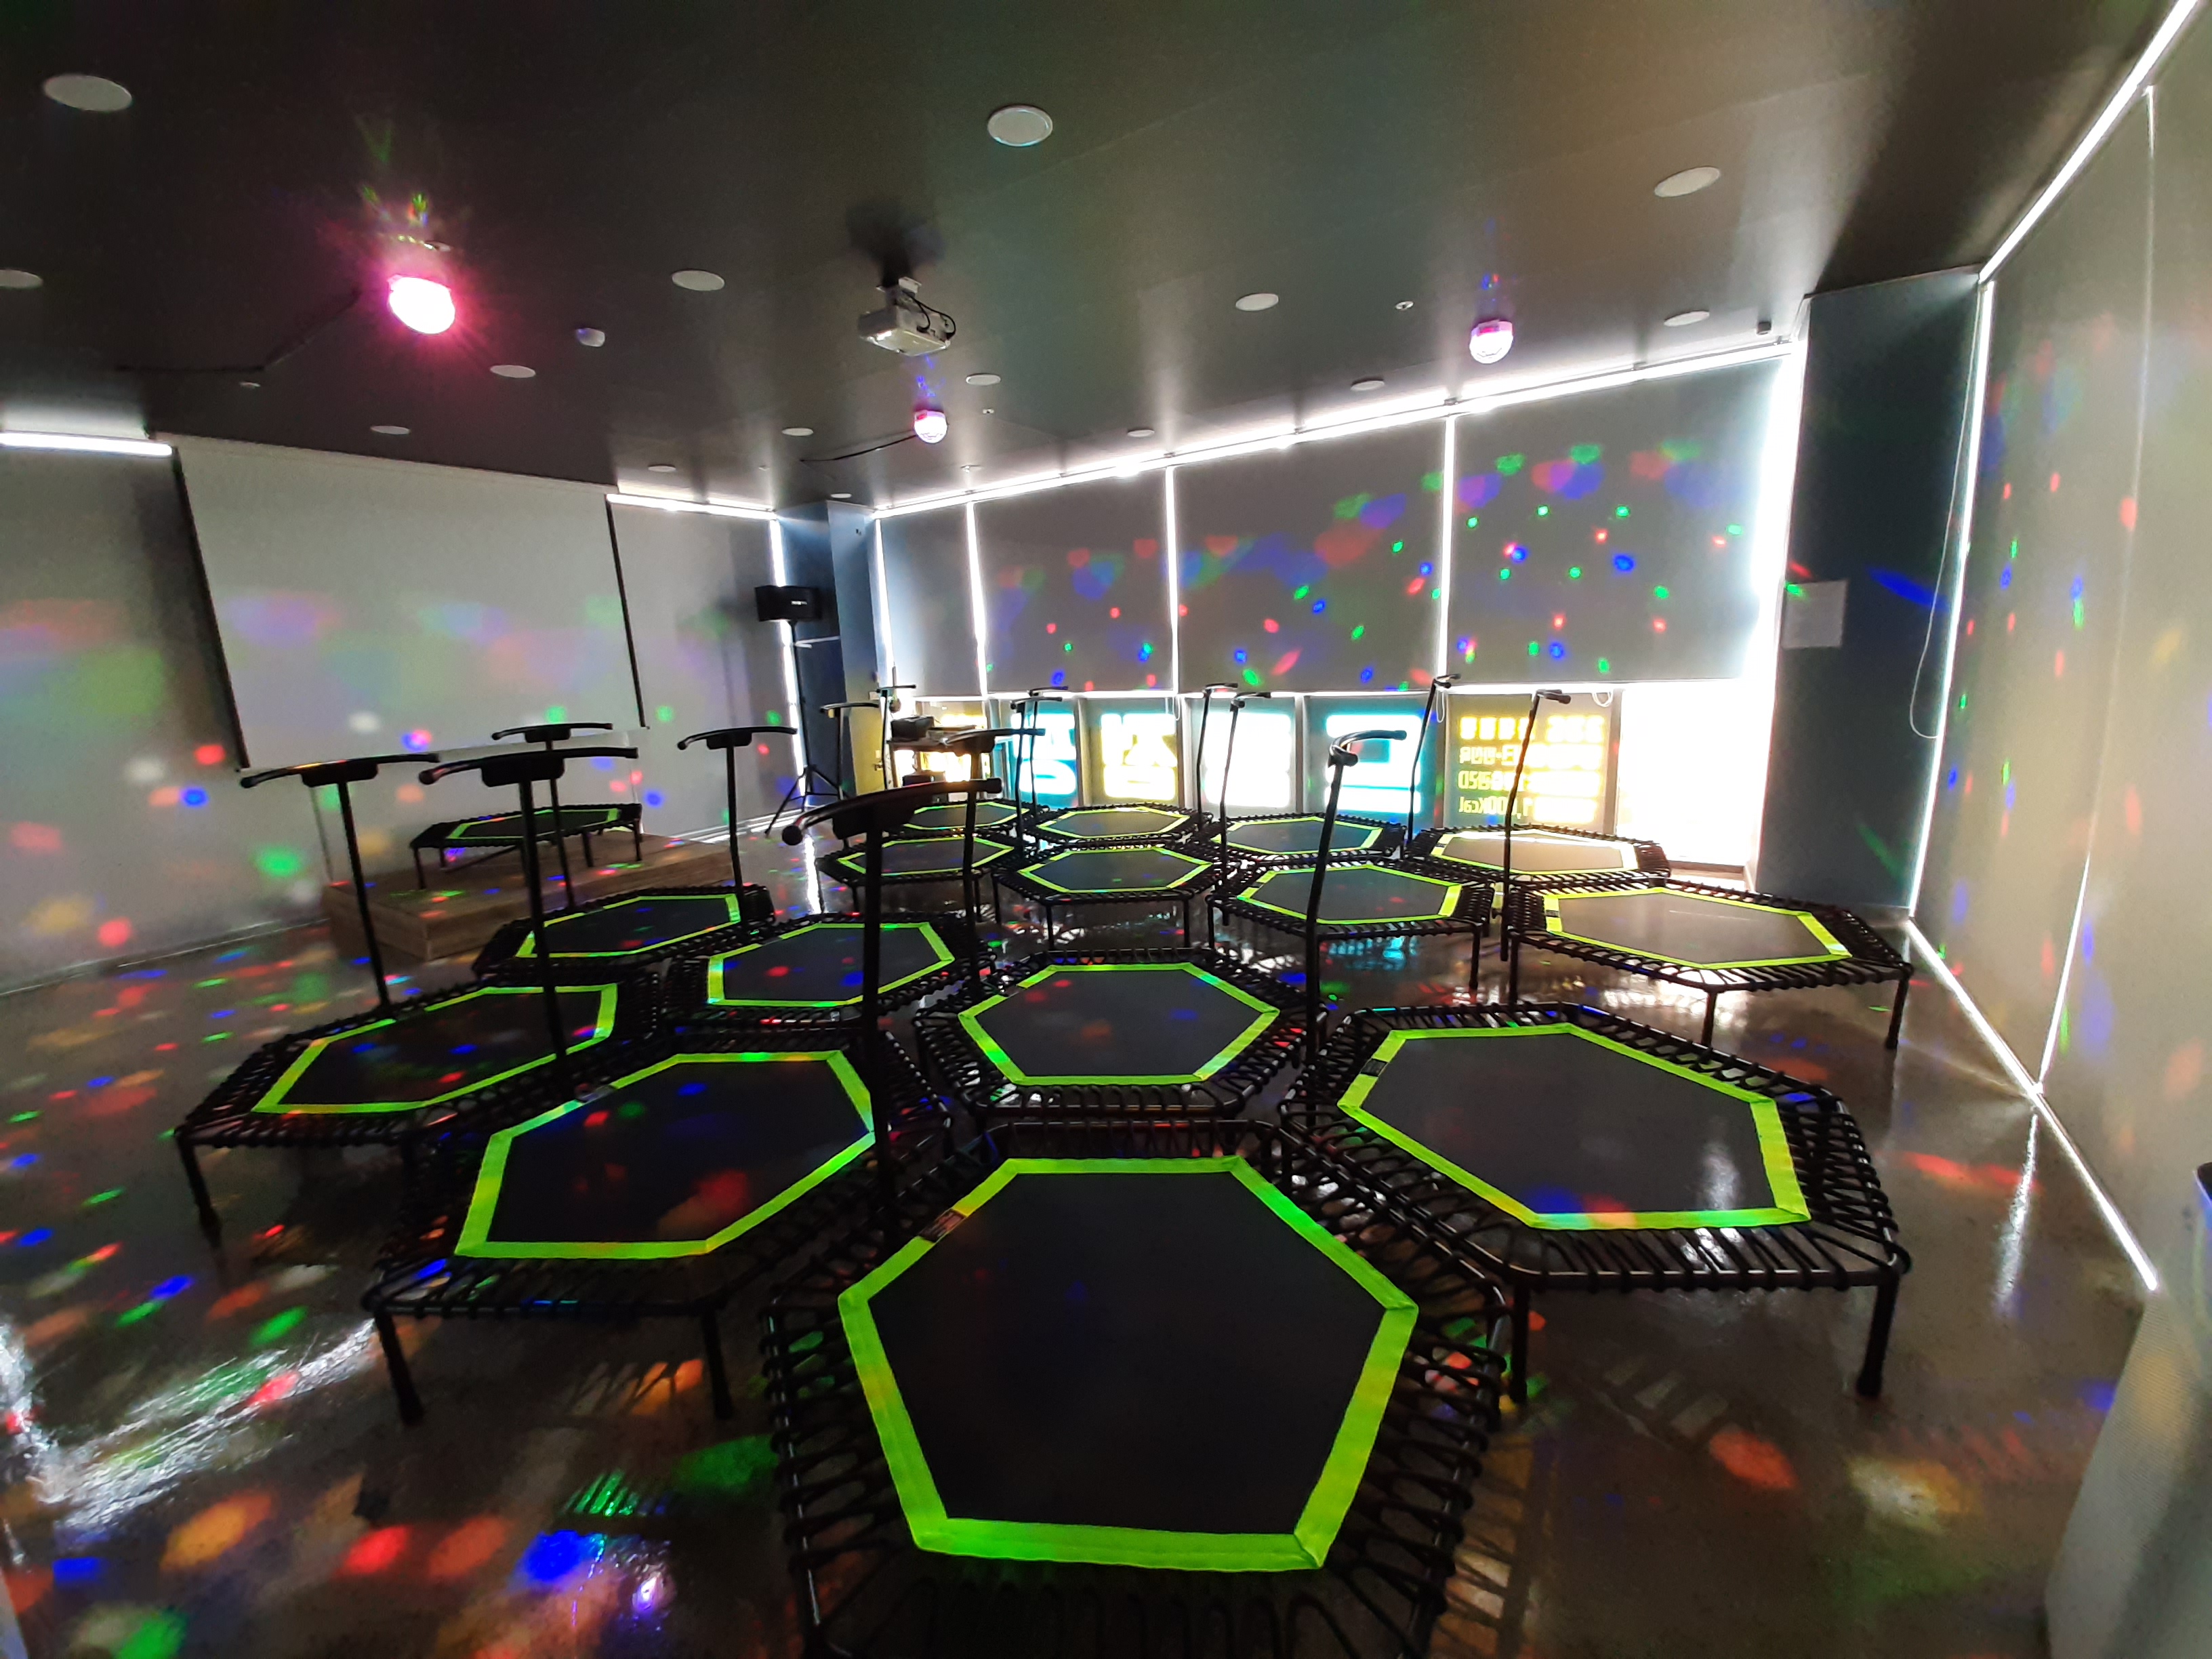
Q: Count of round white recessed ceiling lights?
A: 15